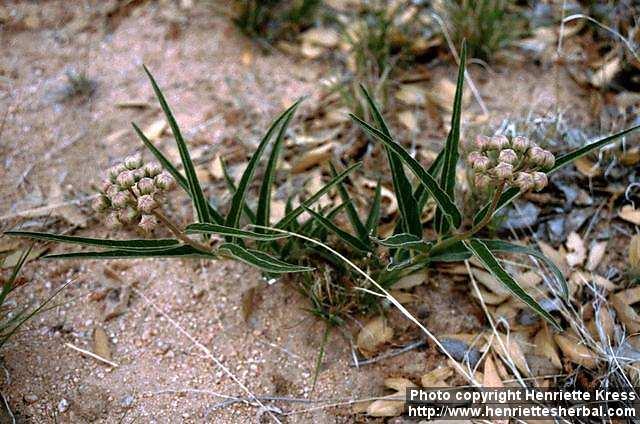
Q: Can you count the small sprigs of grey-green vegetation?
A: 1